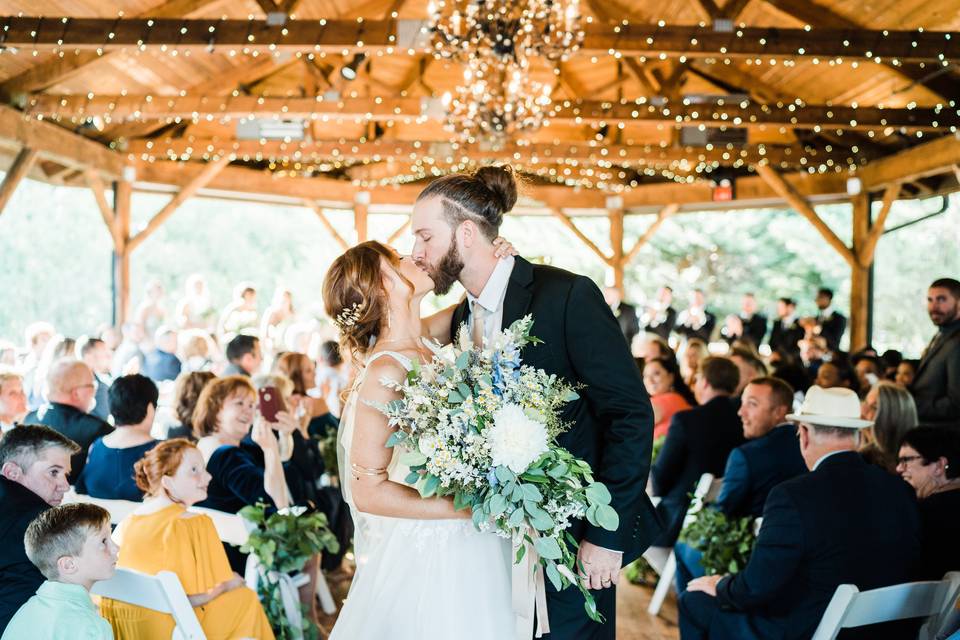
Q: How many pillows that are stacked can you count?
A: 0